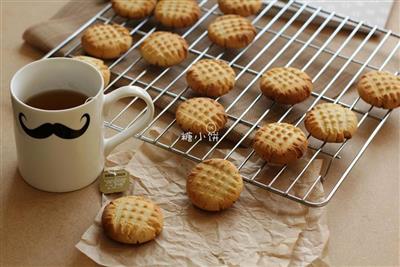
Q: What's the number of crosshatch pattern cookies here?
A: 15